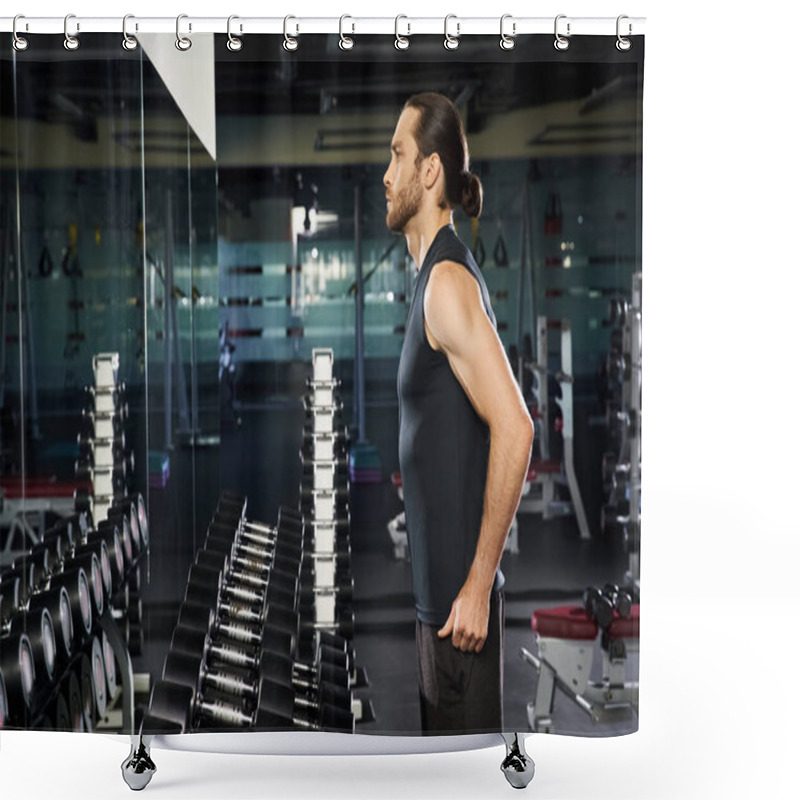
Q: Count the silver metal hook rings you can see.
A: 12